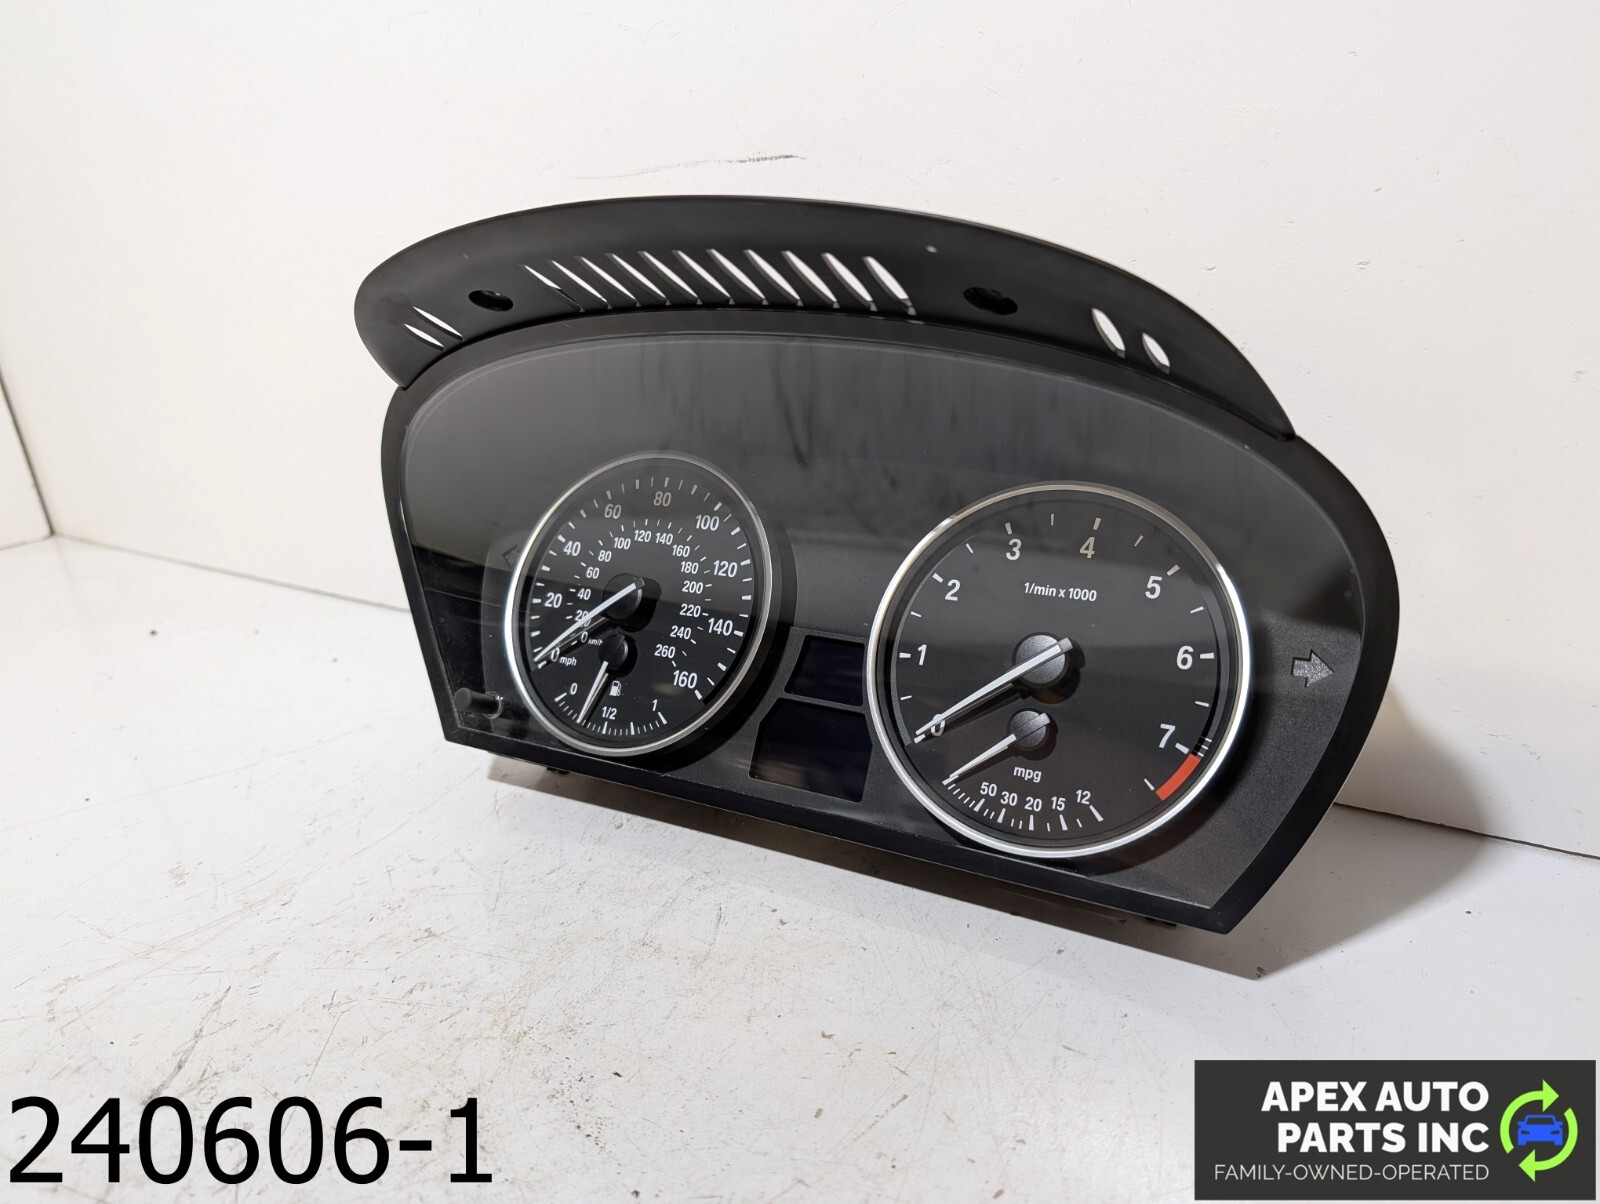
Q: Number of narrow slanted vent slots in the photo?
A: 15